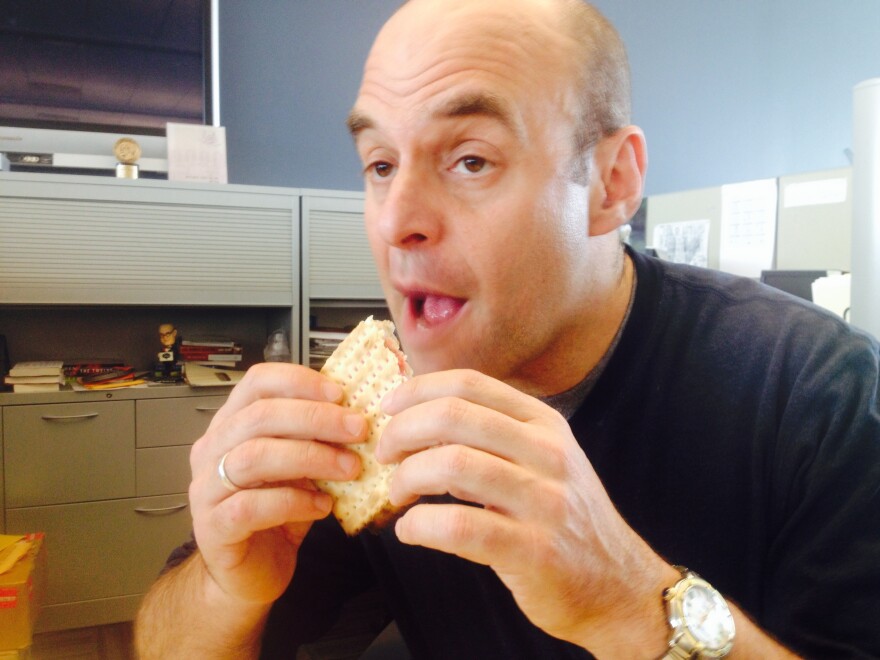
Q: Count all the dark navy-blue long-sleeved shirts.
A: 1